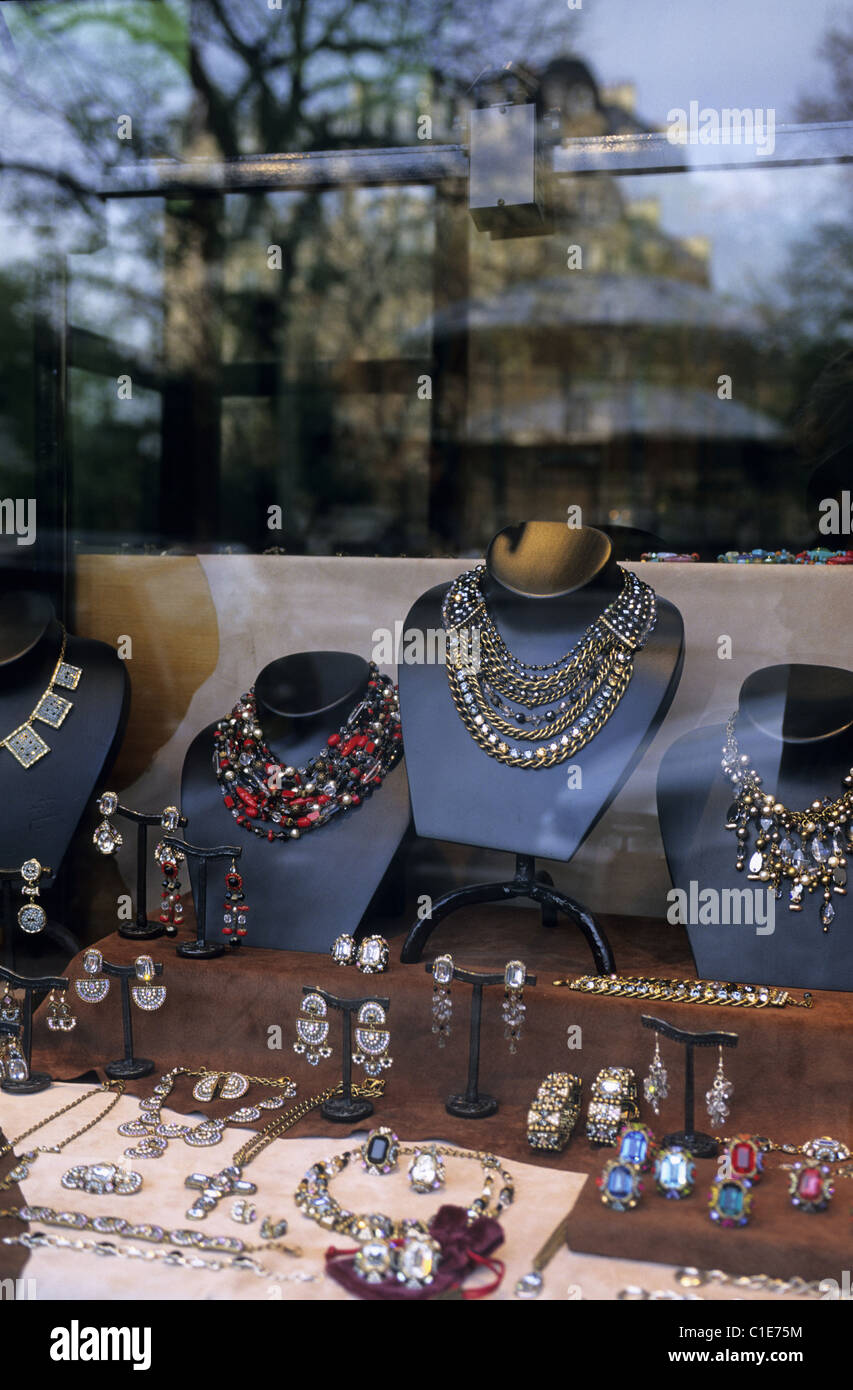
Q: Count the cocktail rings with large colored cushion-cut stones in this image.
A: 6